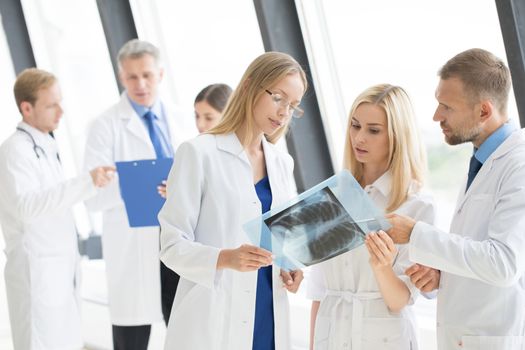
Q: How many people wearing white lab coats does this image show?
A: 5